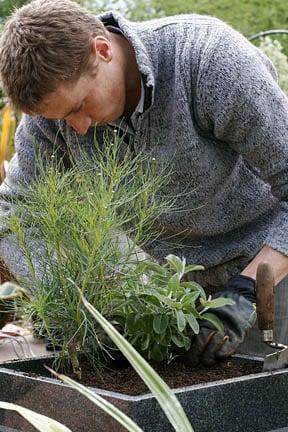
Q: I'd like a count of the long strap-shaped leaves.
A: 3